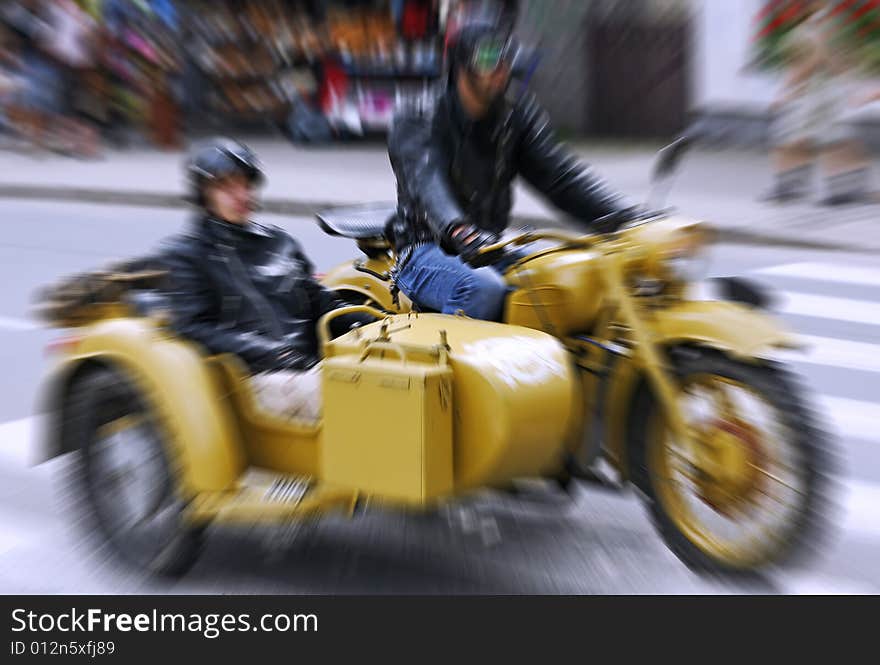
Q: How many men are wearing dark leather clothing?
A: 2